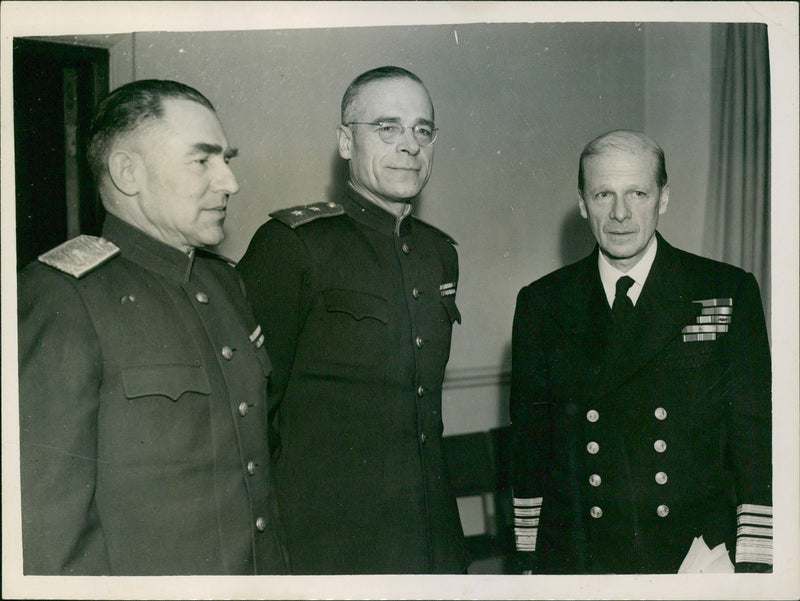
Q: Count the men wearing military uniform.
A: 3